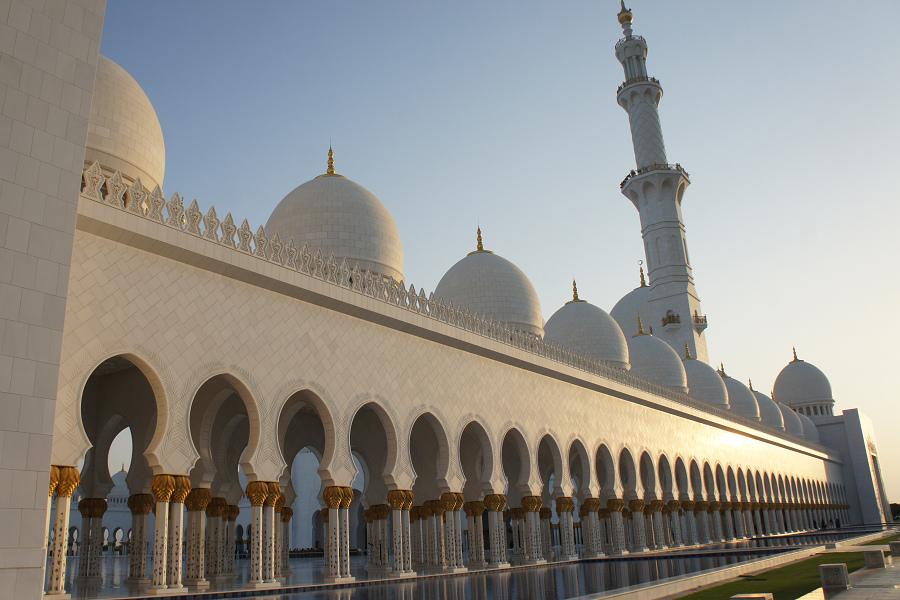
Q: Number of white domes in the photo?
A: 12